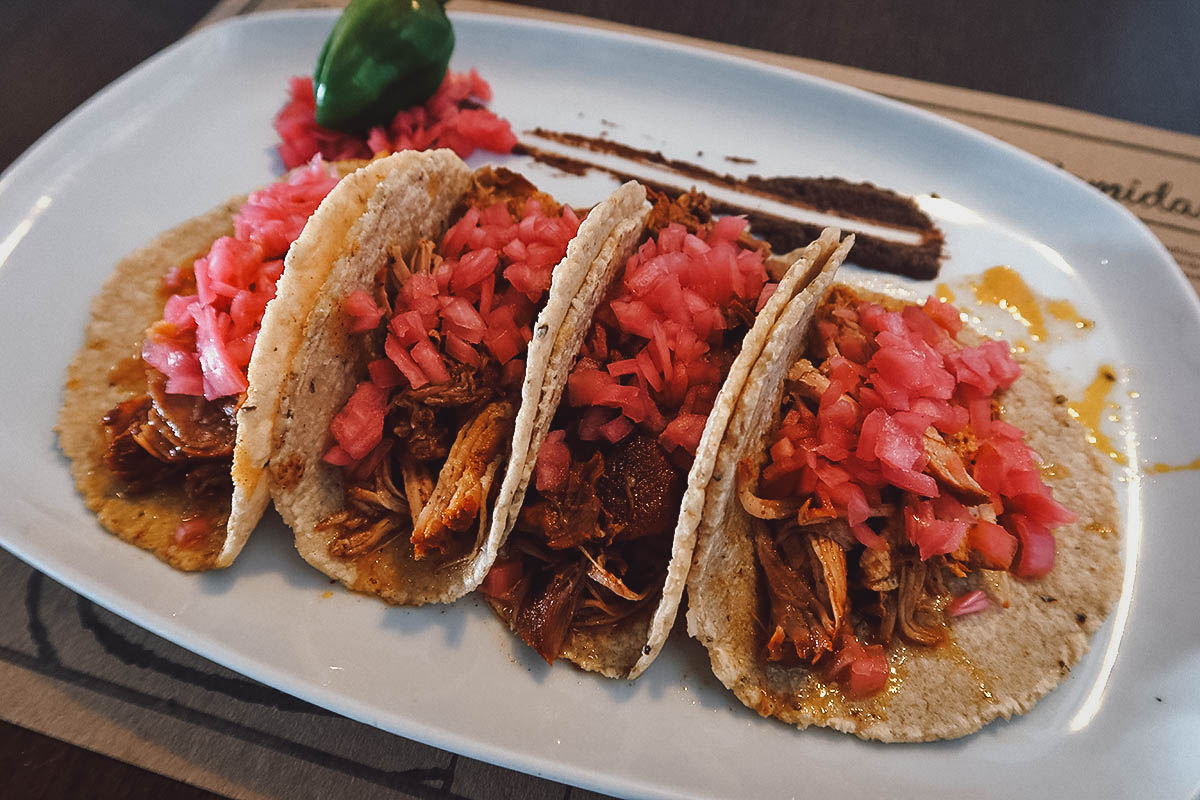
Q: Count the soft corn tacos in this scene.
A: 4